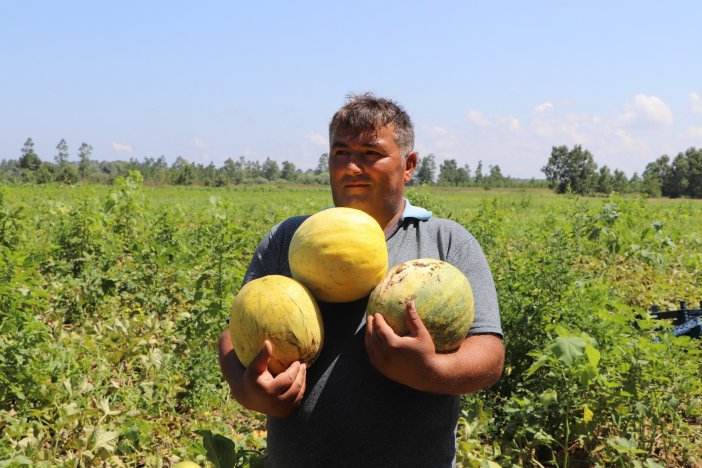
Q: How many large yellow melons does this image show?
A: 3